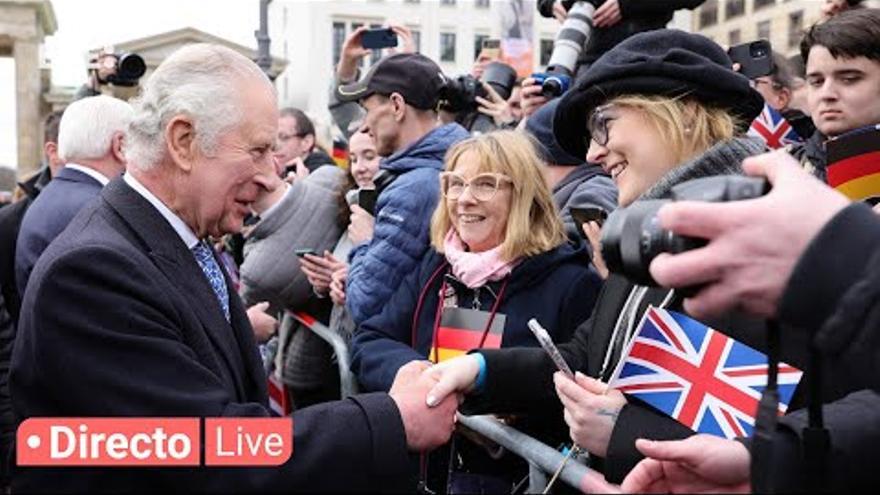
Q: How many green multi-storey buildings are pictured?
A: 0